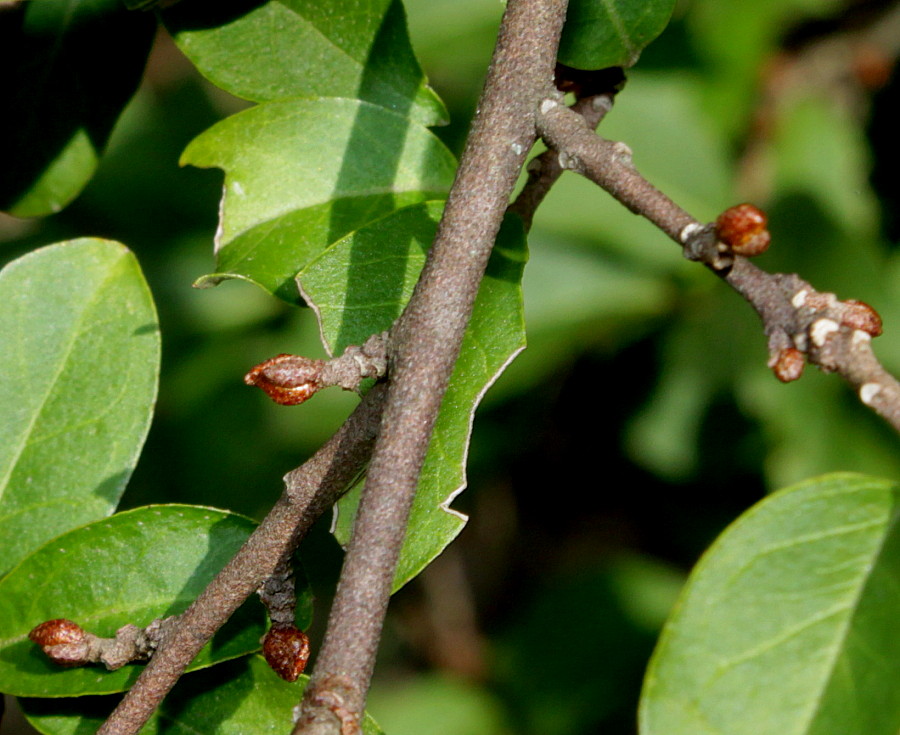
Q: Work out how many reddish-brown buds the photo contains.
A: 6